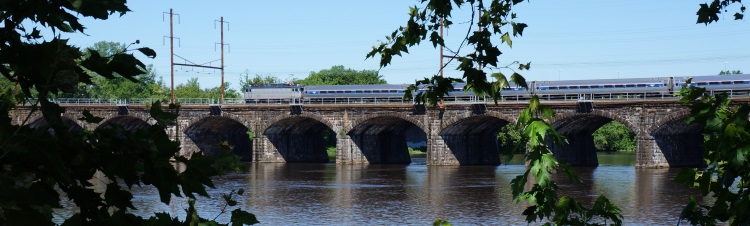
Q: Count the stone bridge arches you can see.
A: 8